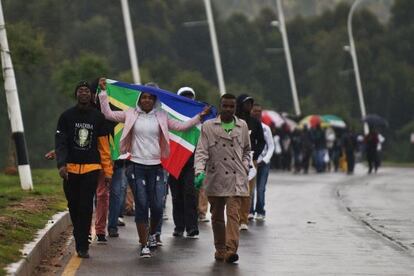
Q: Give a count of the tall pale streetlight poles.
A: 5